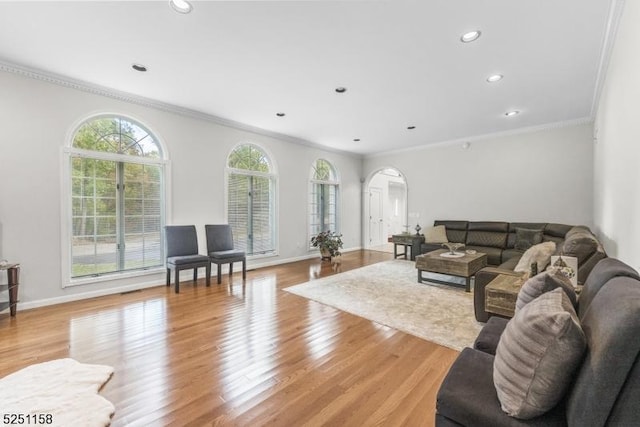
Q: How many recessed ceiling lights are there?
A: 9